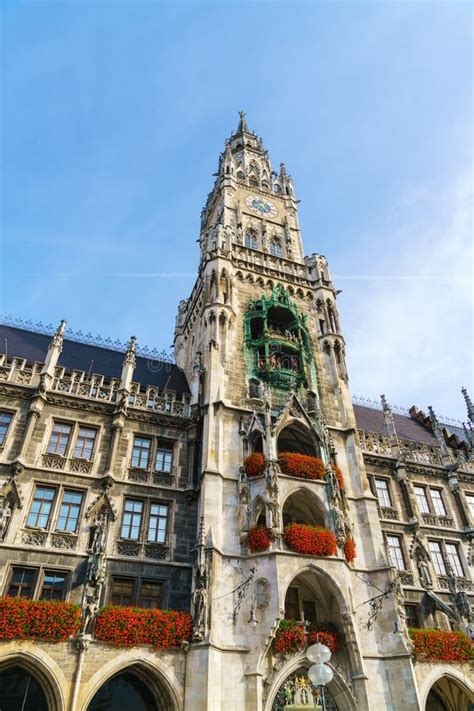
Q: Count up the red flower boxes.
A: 11